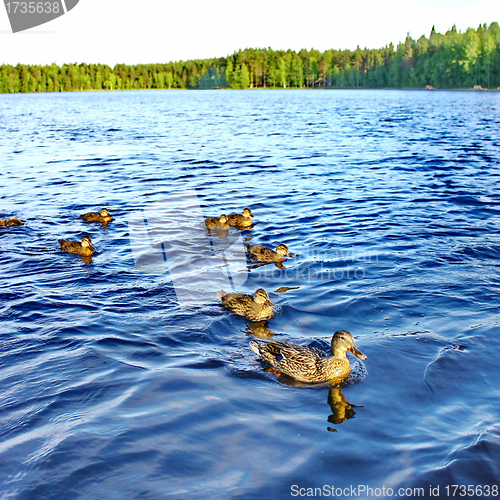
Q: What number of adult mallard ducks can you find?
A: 1